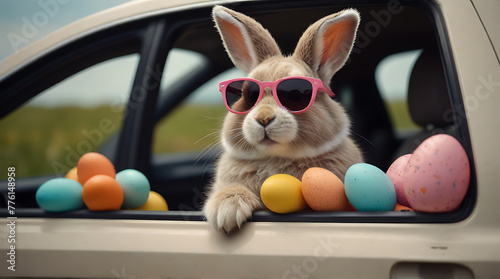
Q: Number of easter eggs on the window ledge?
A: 11